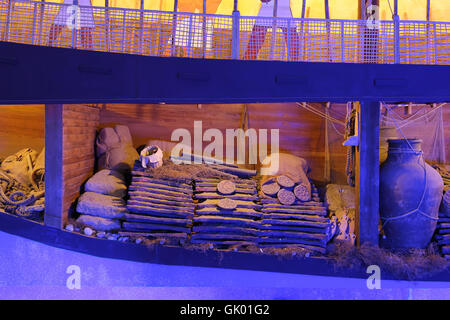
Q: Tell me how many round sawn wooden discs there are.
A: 6